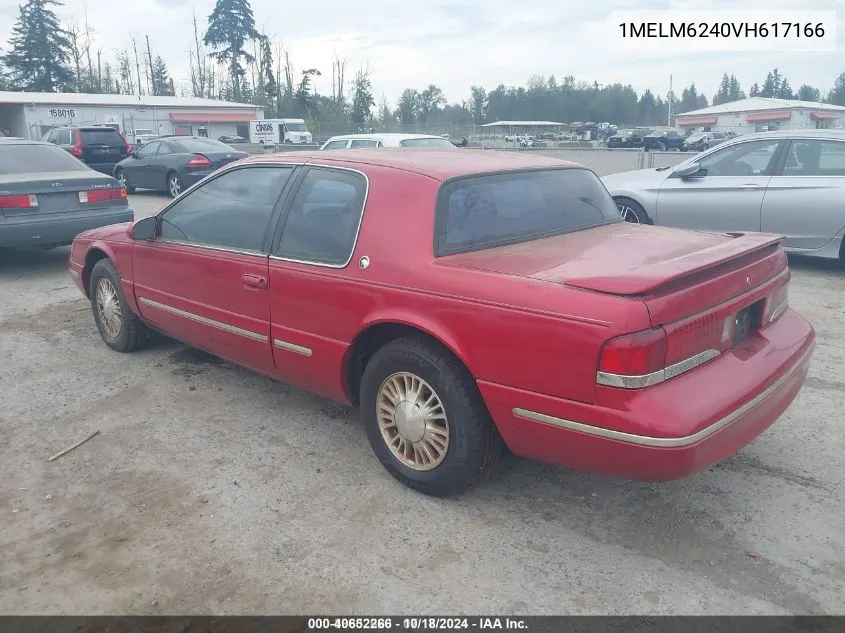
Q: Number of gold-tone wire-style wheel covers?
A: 2